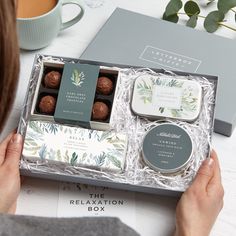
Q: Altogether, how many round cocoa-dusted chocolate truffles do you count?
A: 4